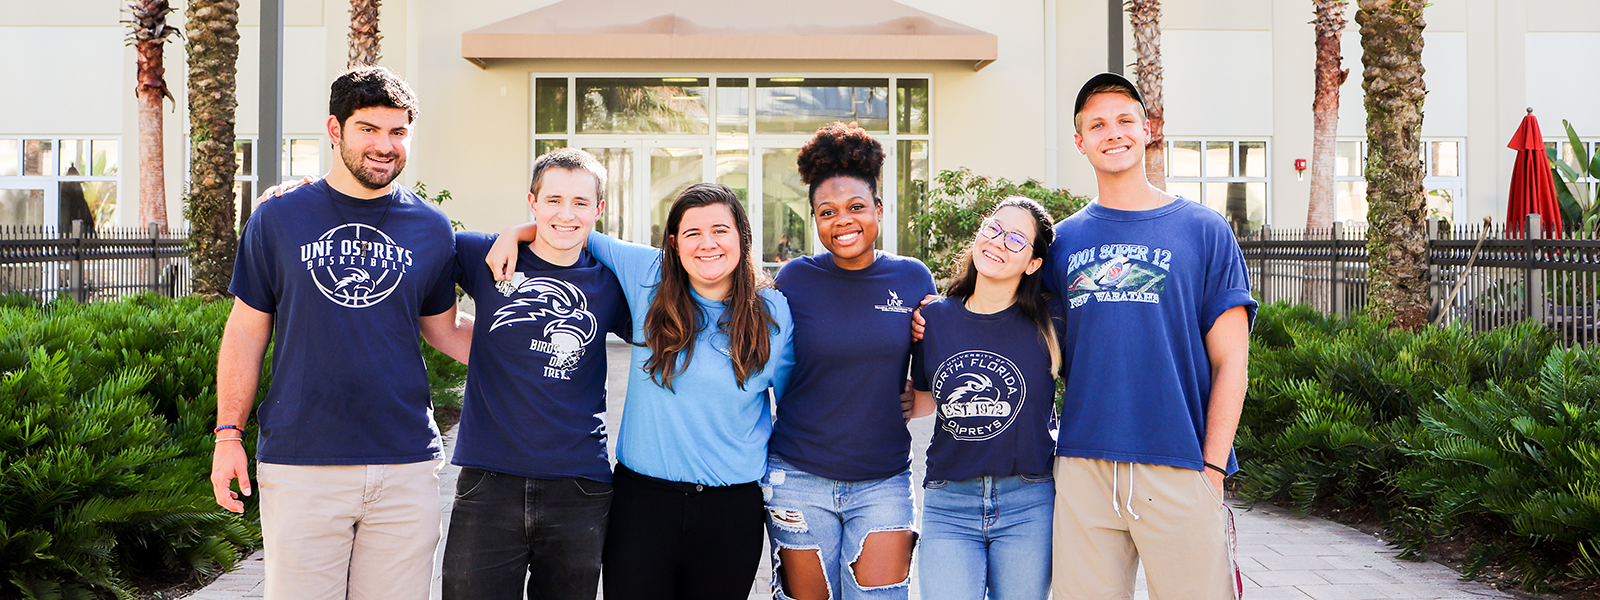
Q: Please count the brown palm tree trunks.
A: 6